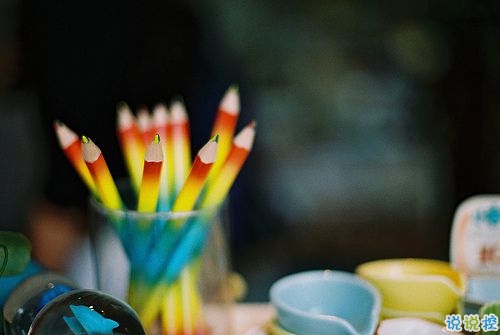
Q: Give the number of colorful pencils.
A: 10